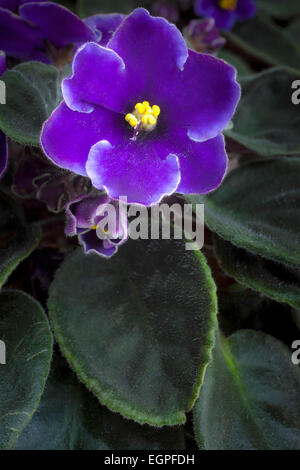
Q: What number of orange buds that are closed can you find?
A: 0